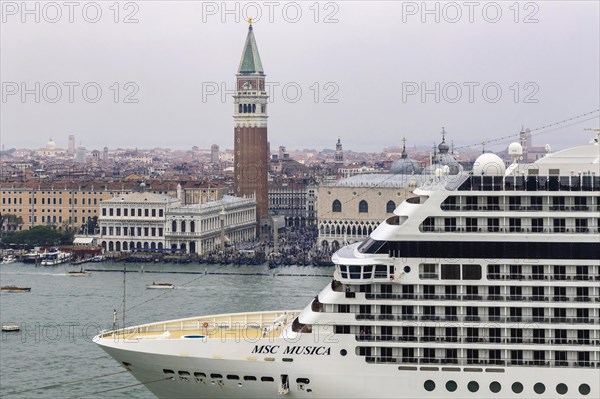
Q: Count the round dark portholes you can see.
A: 10